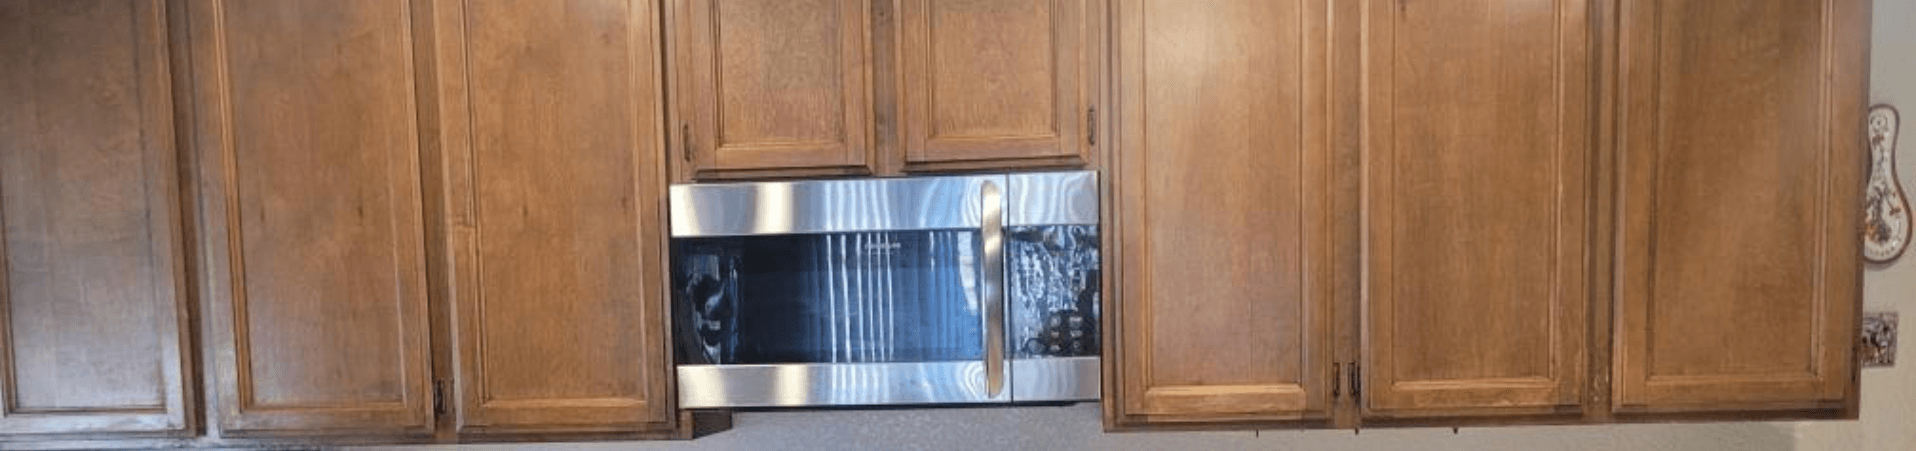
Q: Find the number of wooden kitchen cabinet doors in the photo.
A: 8